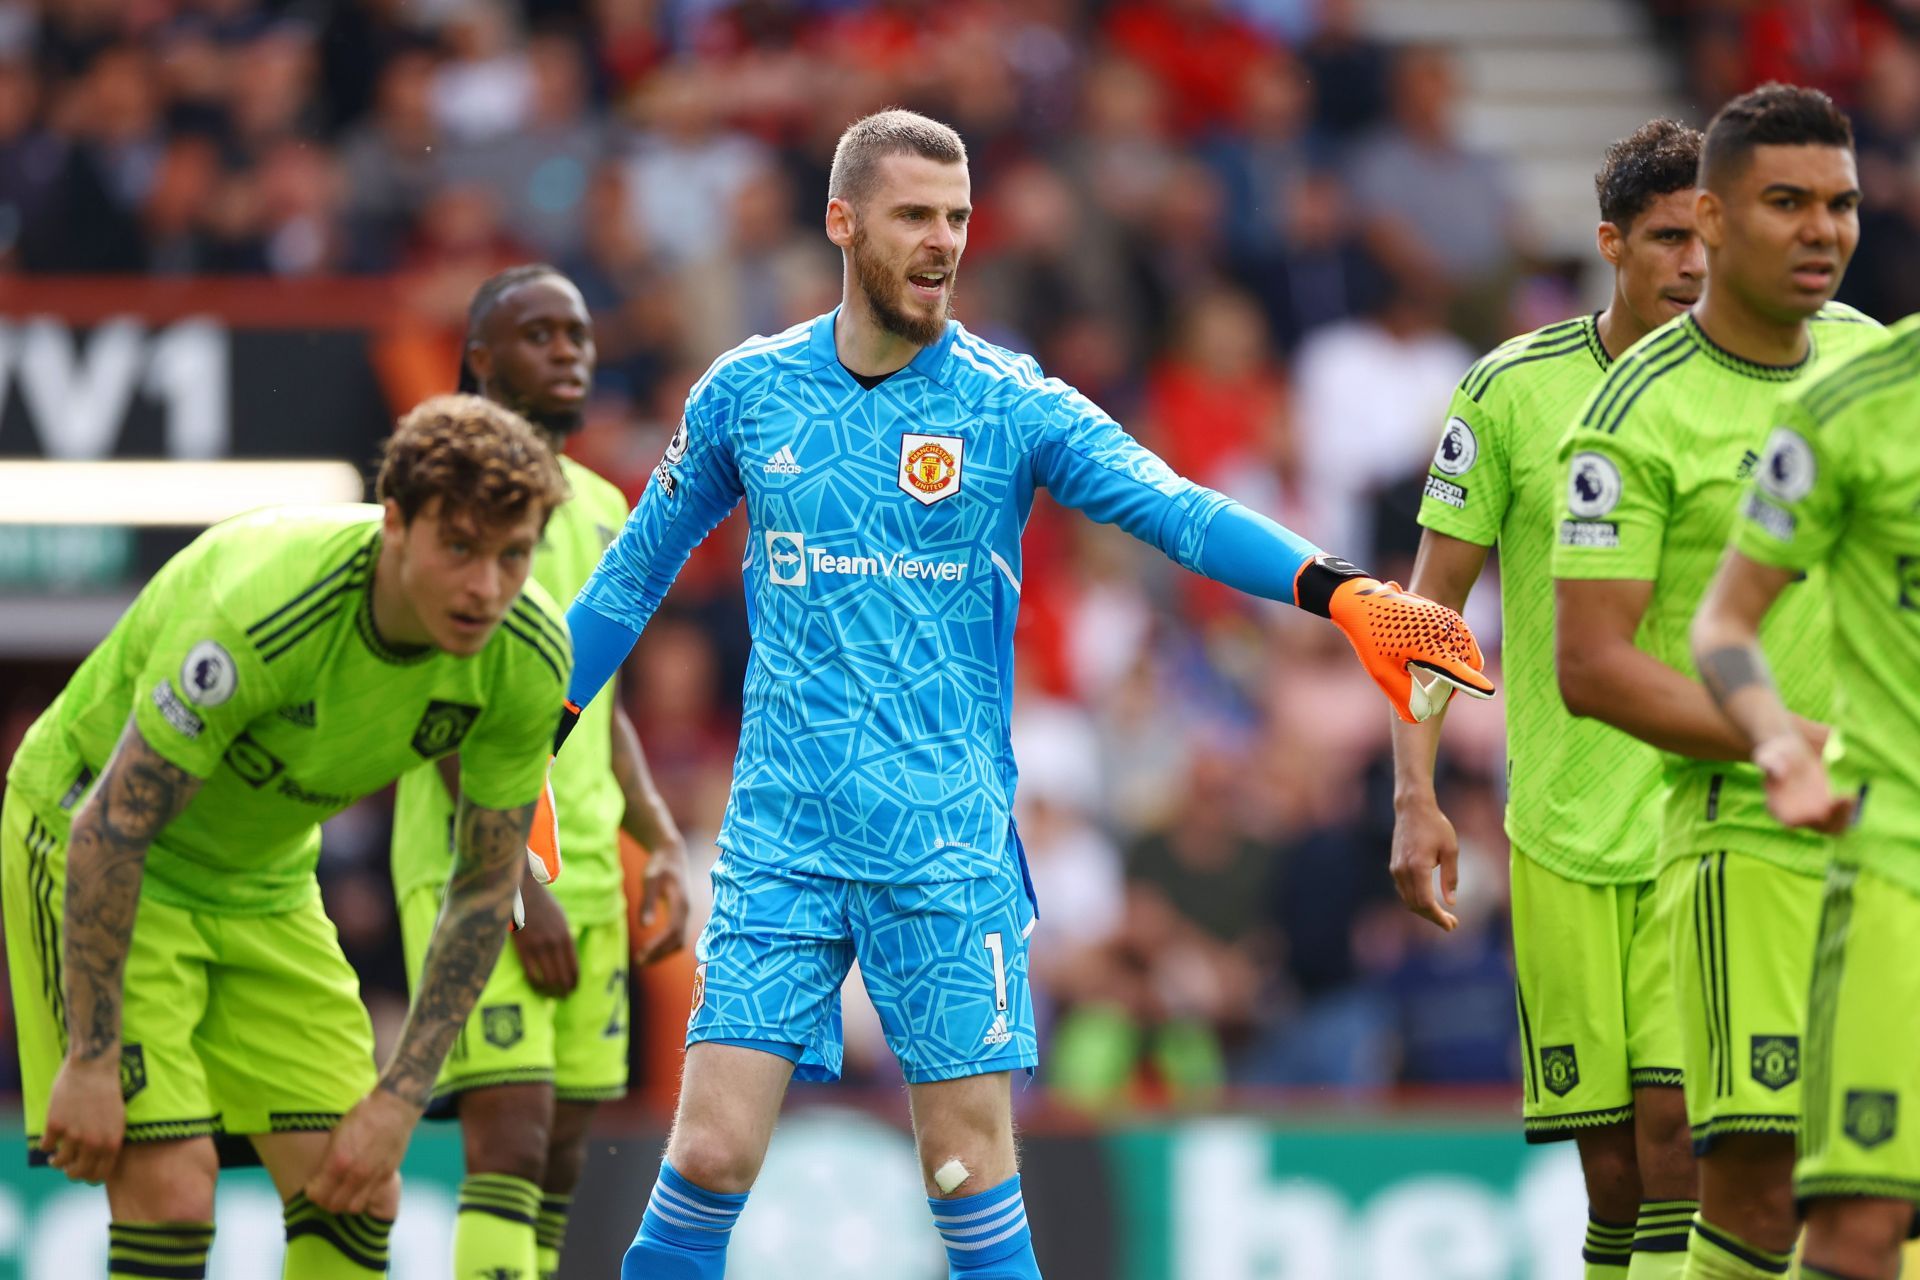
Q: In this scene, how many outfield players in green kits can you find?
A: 5